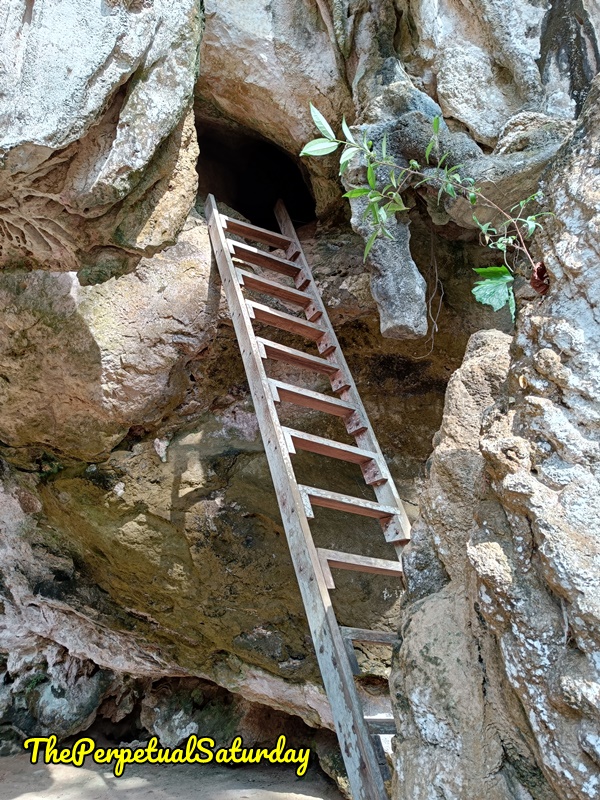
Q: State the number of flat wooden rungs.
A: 11